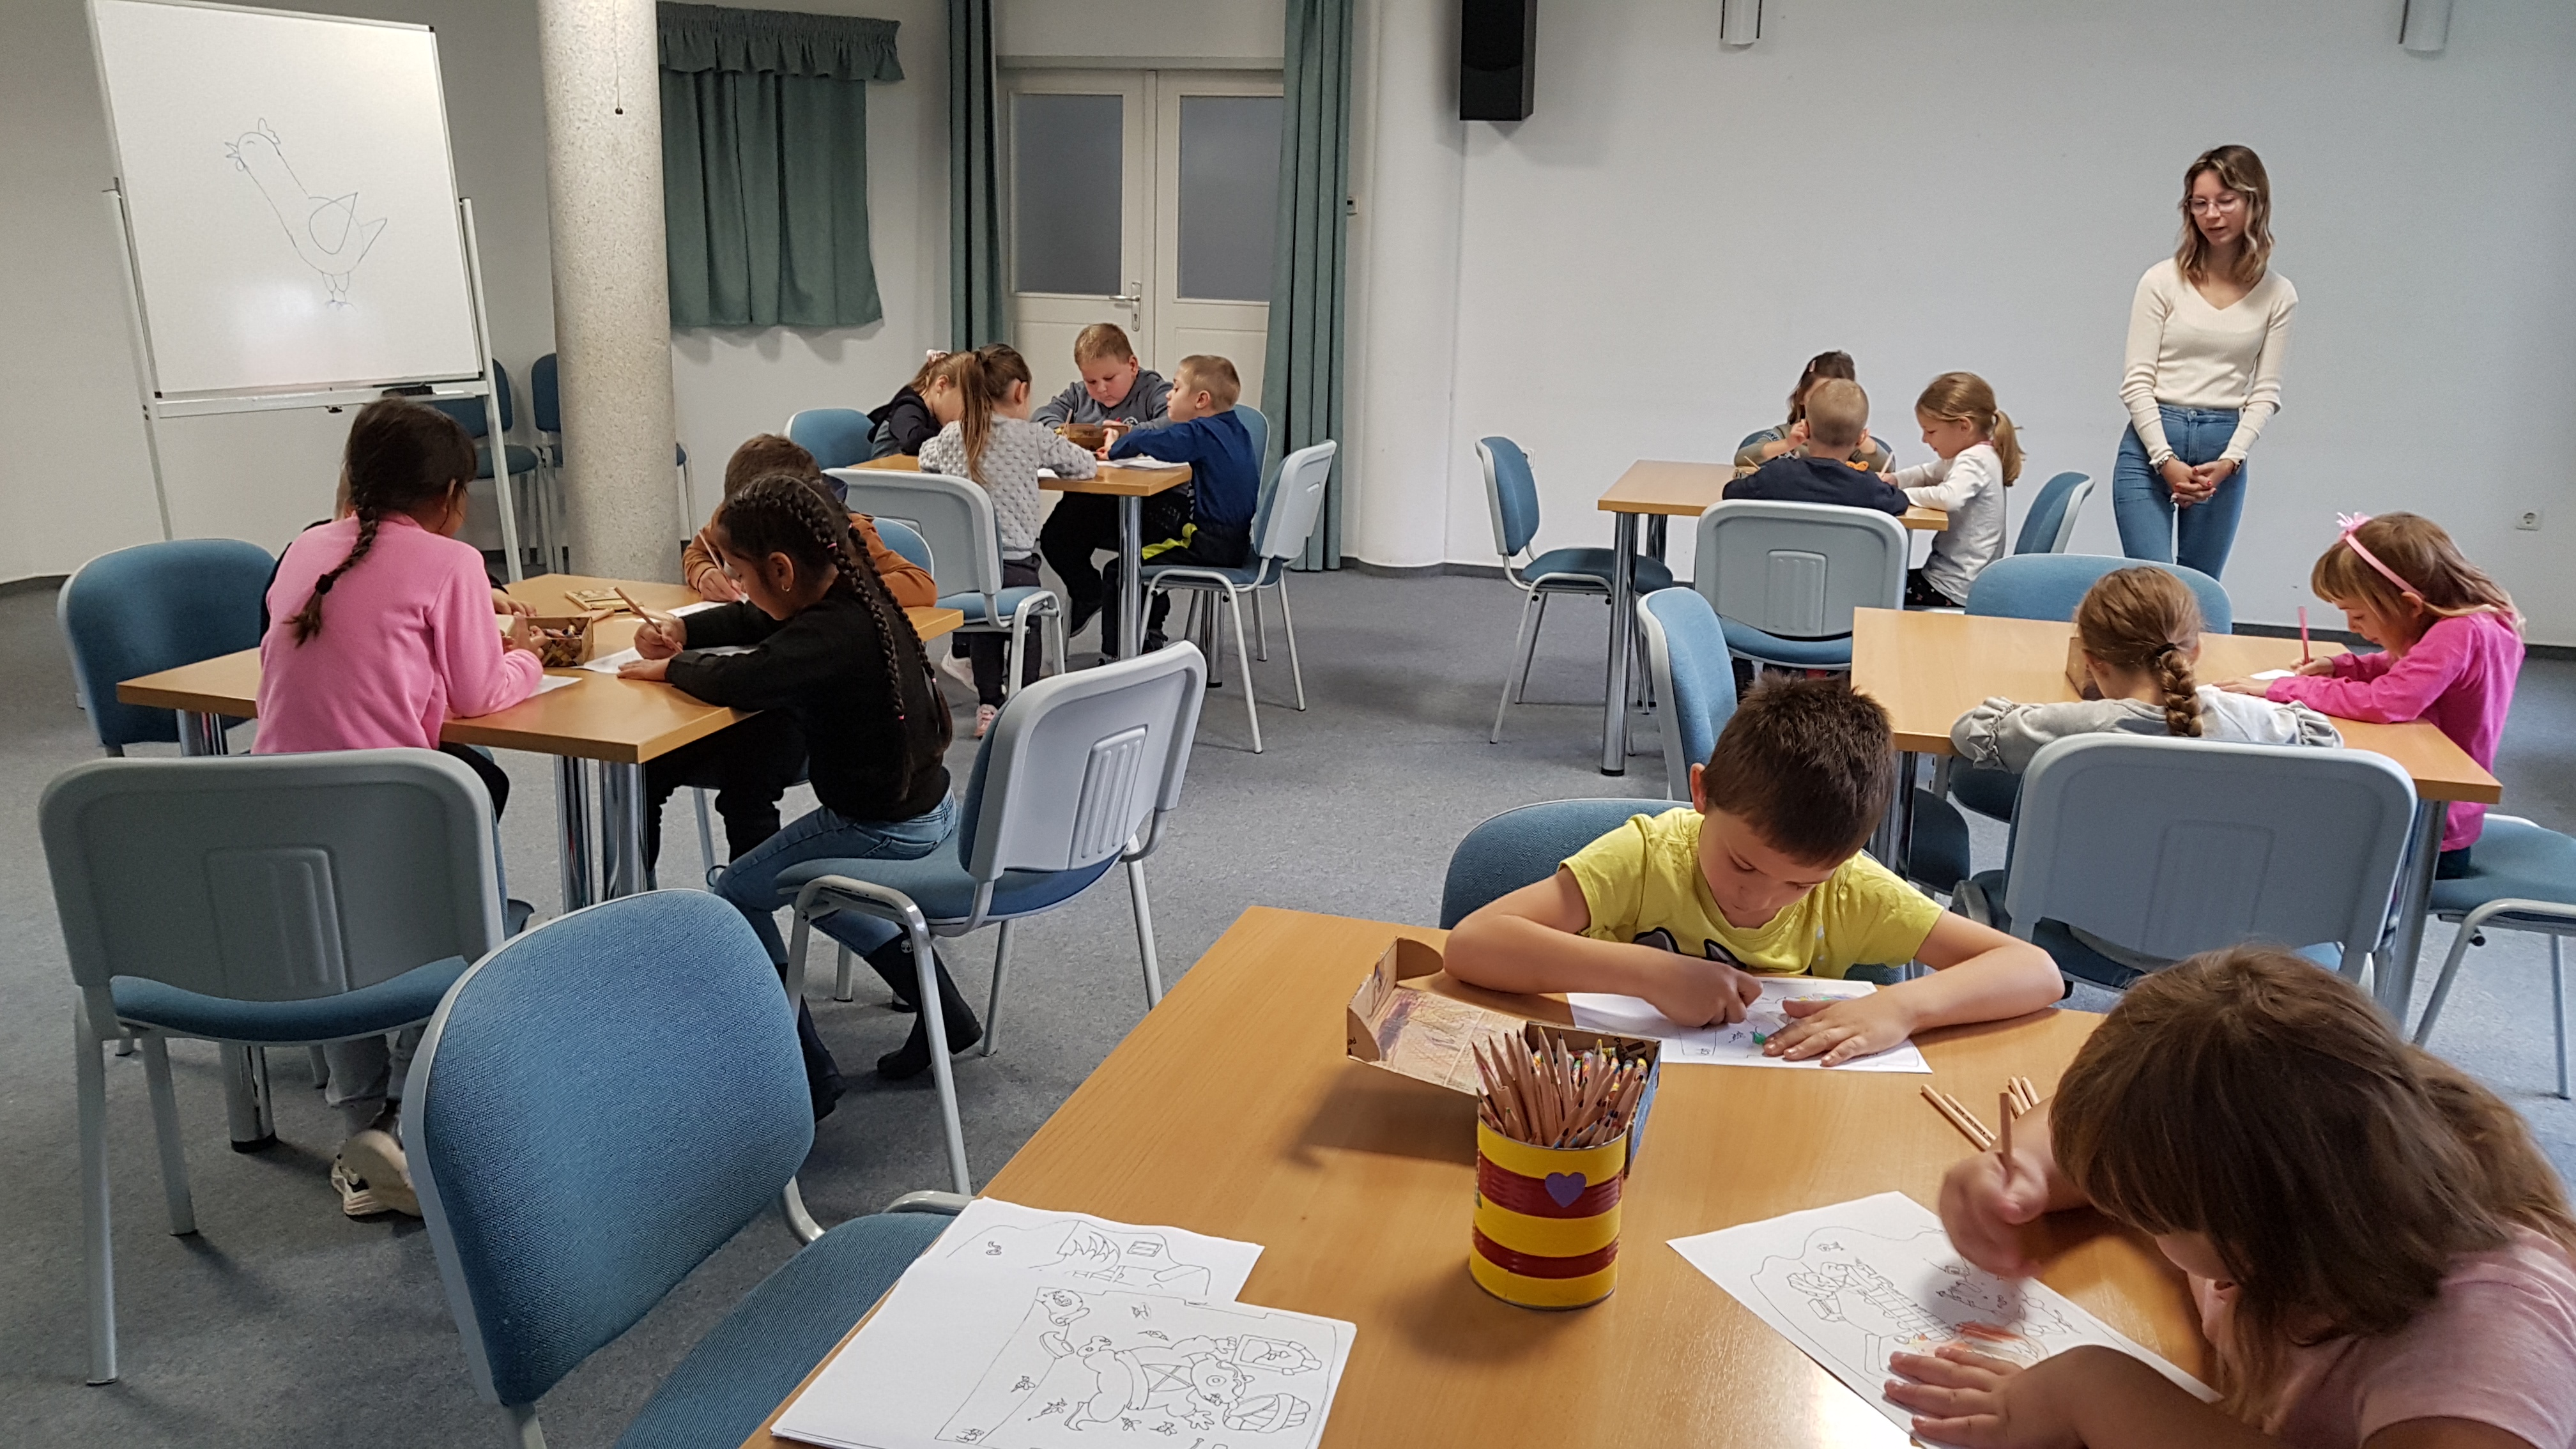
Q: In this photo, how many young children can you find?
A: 15